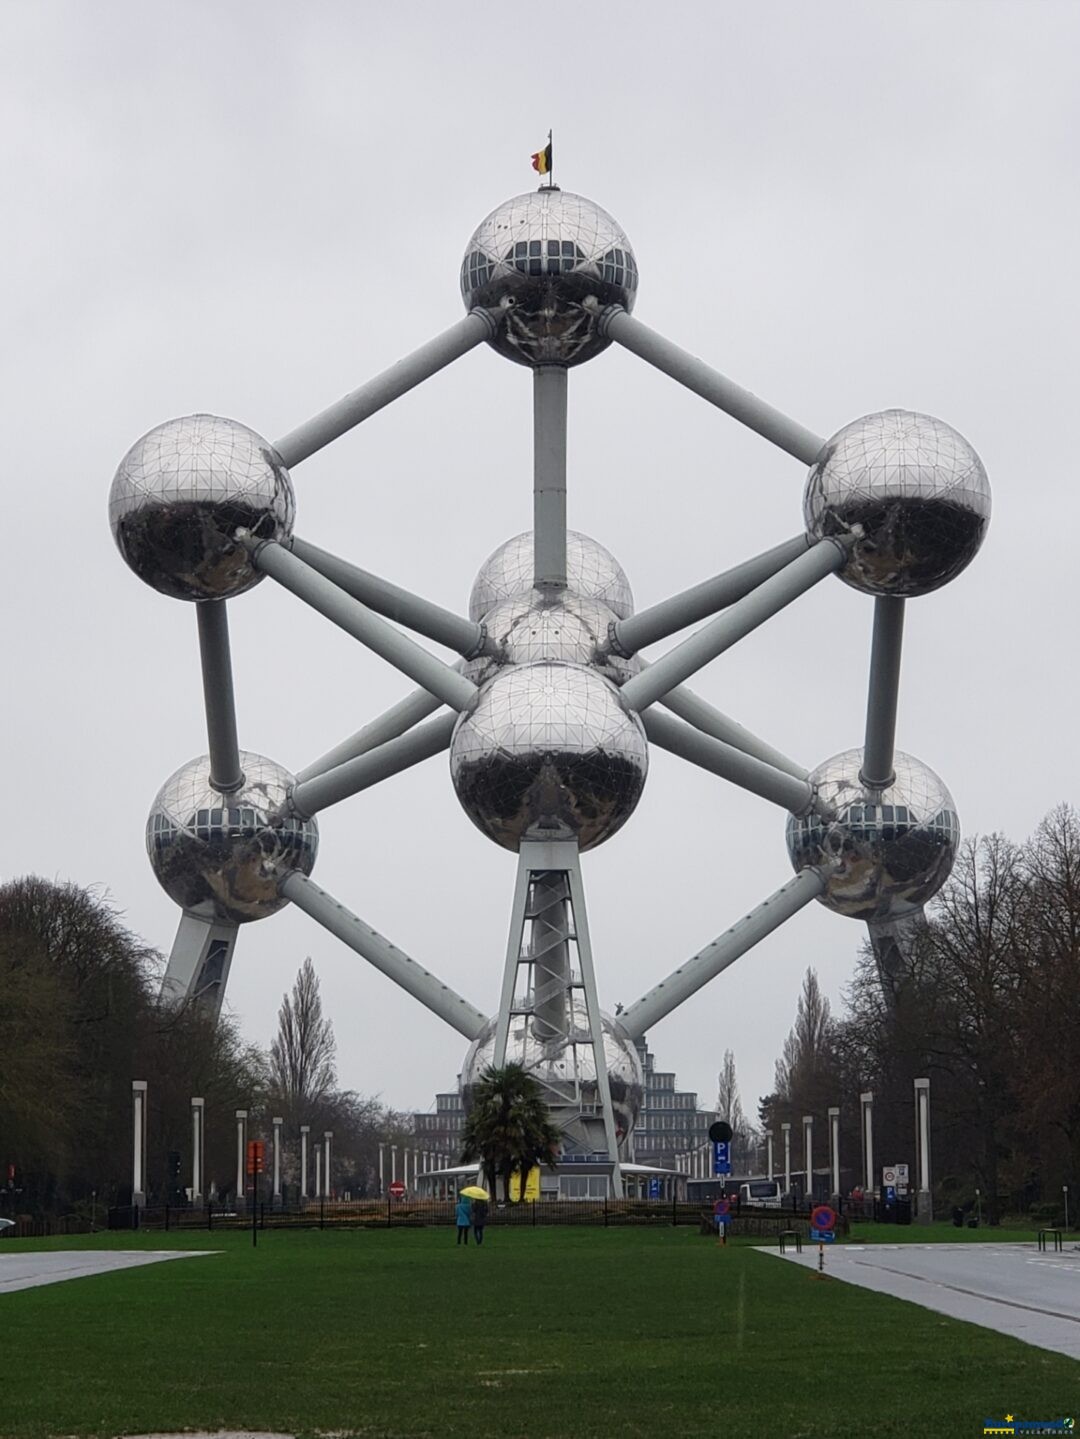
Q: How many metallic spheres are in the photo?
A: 9